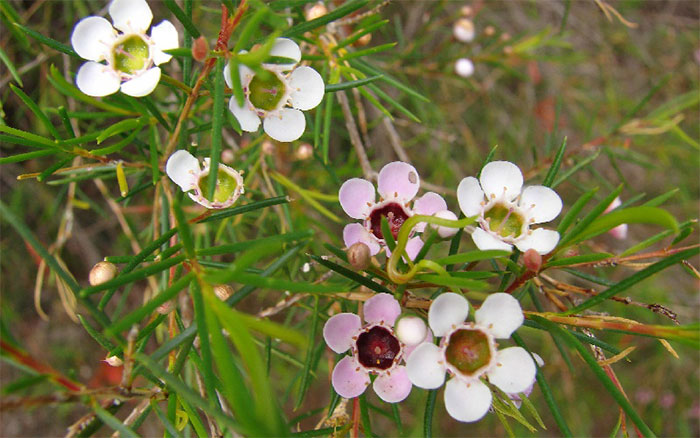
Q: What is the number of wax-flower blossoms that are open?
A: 7